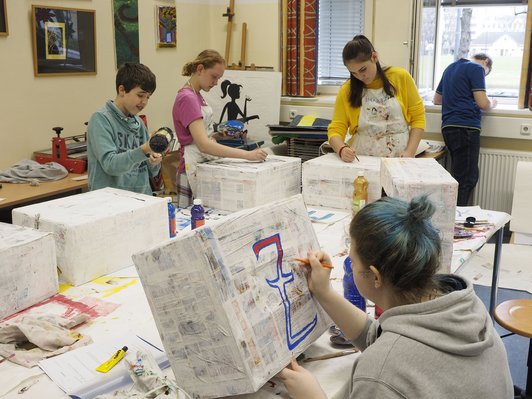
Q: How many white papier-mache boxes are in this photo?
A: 6